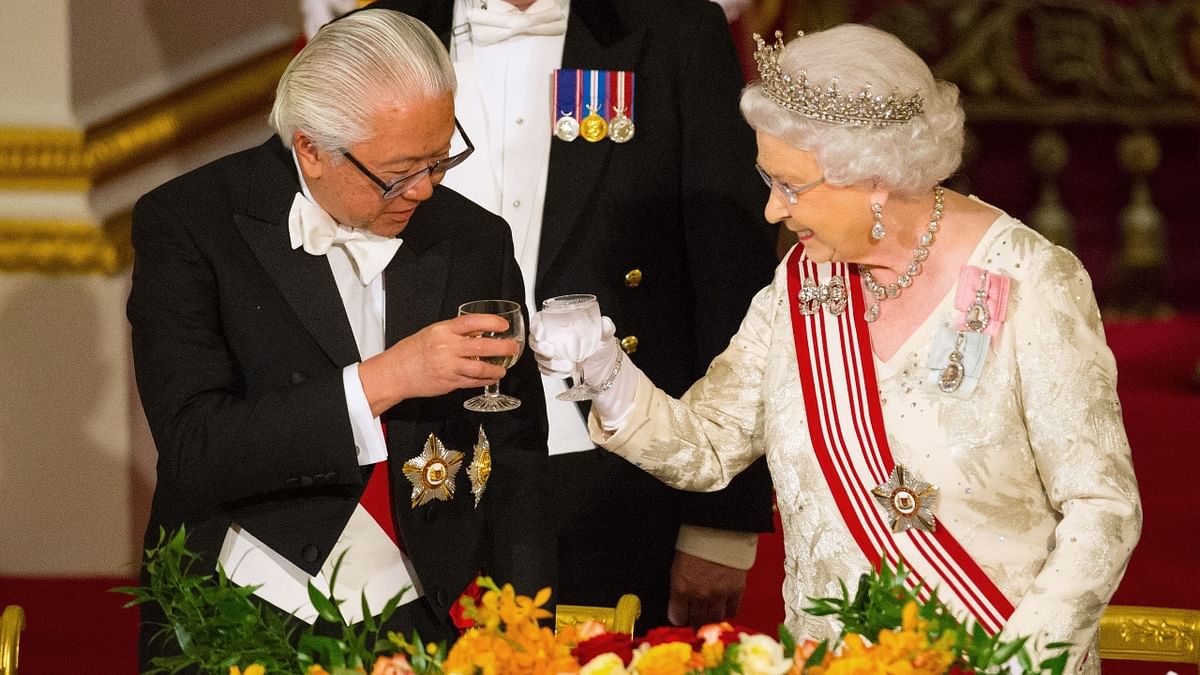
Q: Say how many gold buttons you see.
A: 2